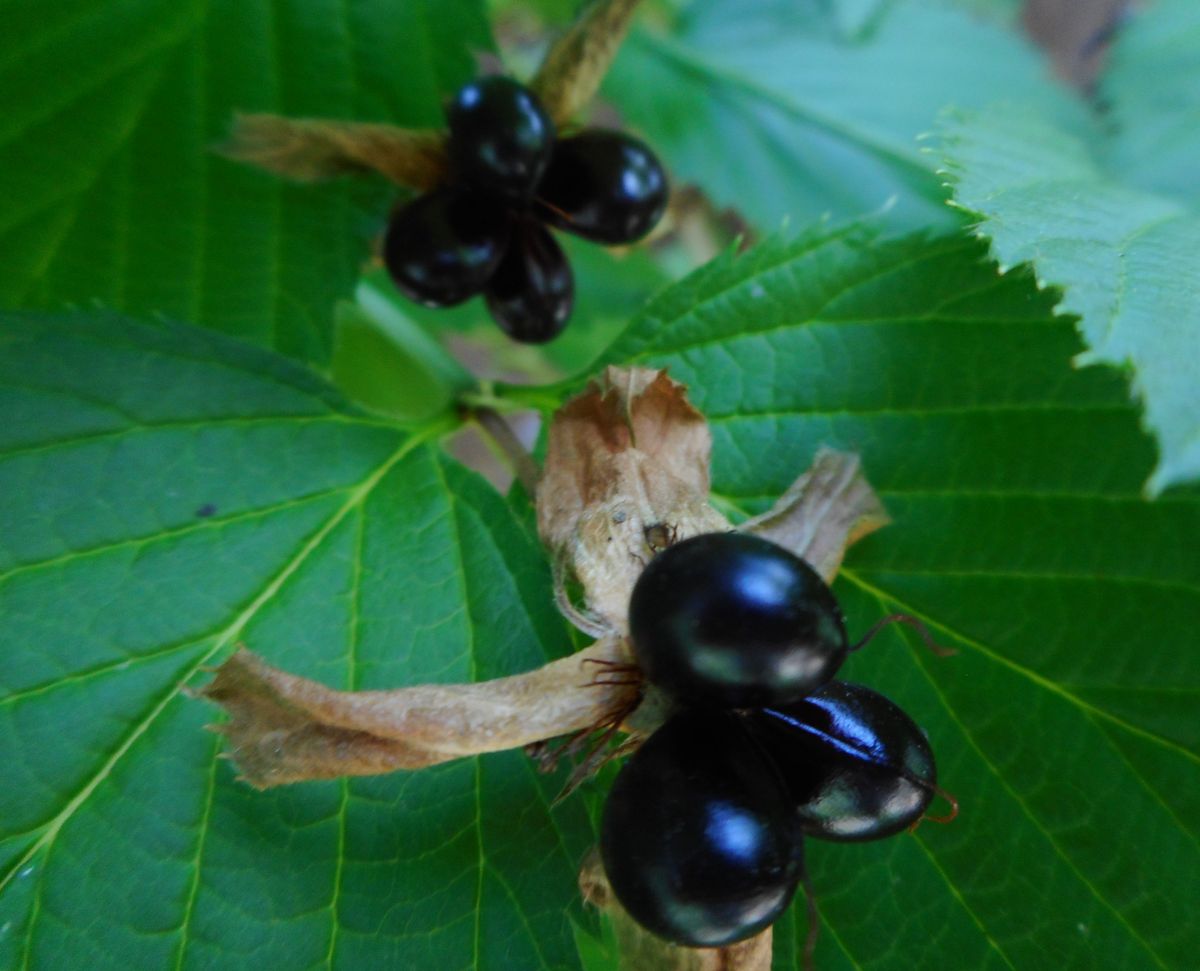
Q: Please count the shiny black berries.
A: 7